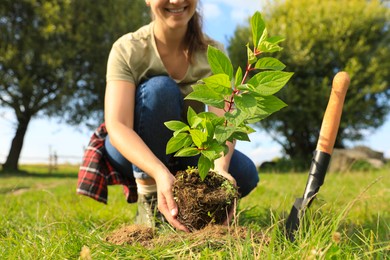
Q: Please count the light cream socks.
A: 1